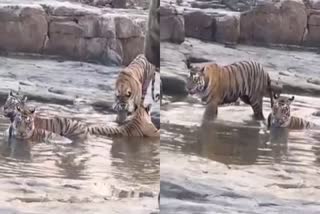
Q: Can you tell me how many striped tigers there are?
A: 6